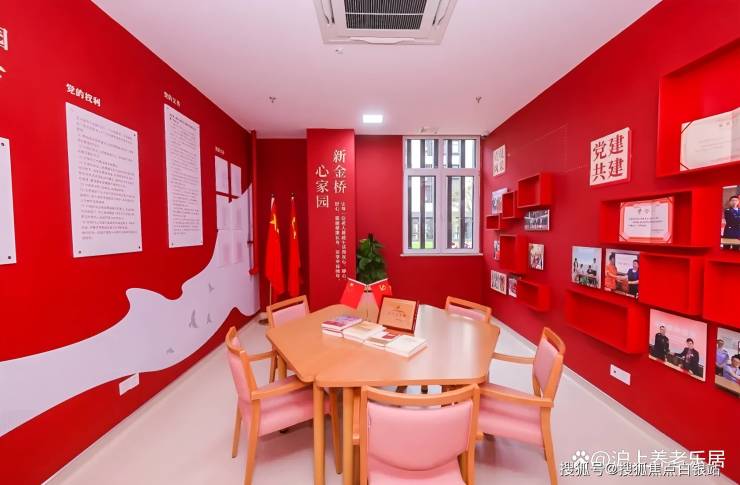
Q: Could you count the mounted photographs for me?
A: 11